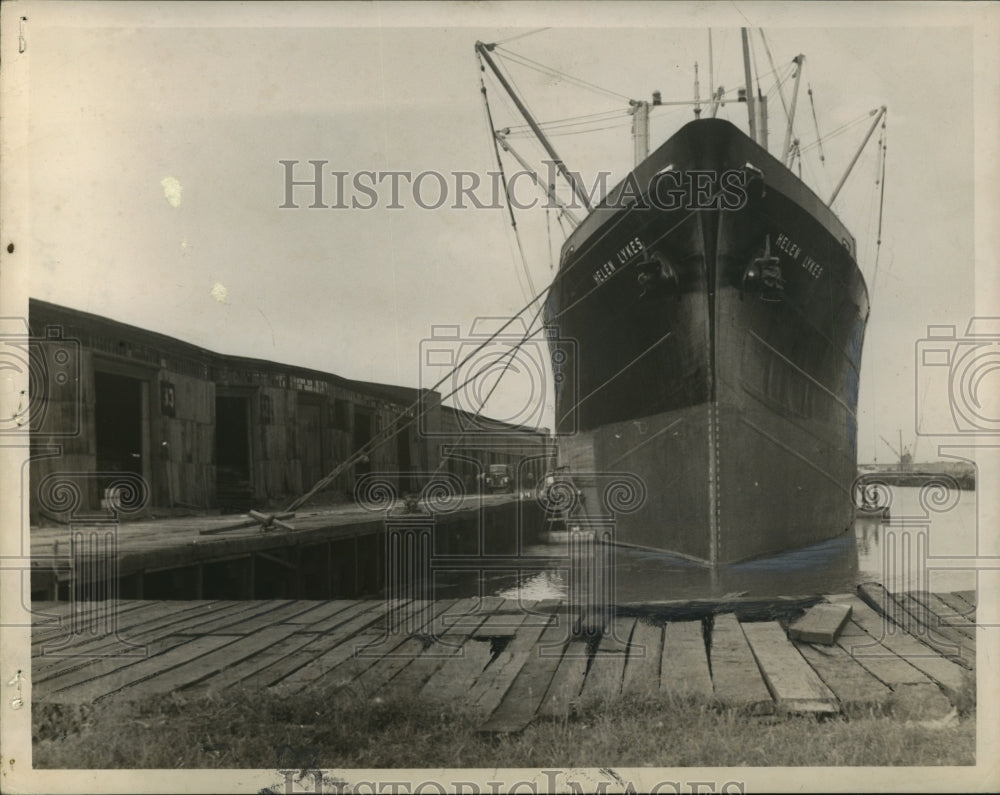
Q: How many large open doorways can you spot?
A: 4